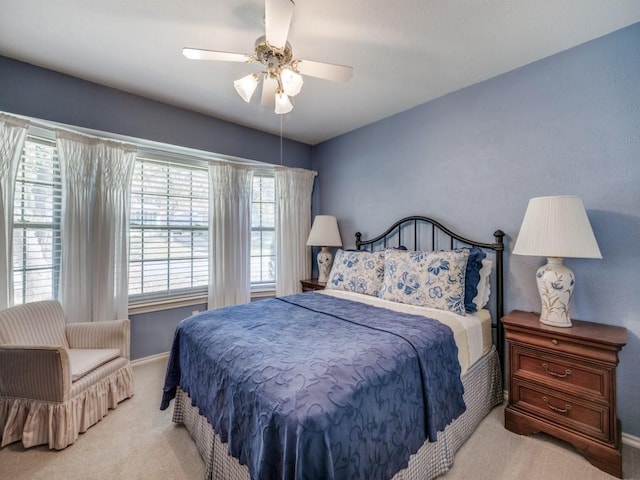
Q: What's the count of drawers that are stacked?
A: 3